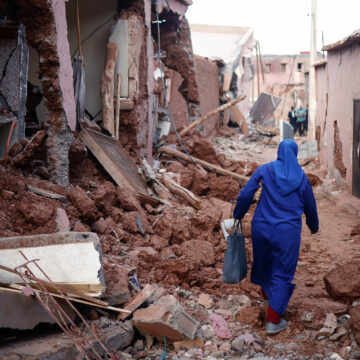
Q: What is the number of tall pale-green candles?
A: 0